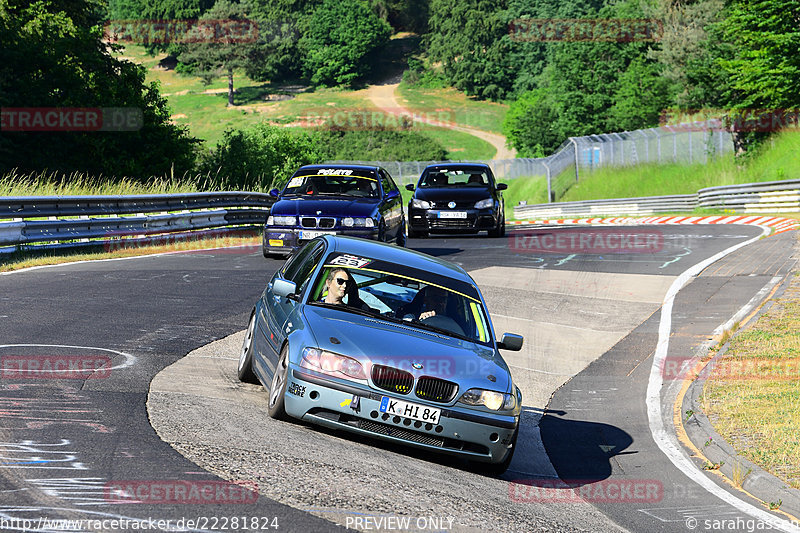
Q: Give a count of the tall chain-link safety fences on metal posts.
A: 1